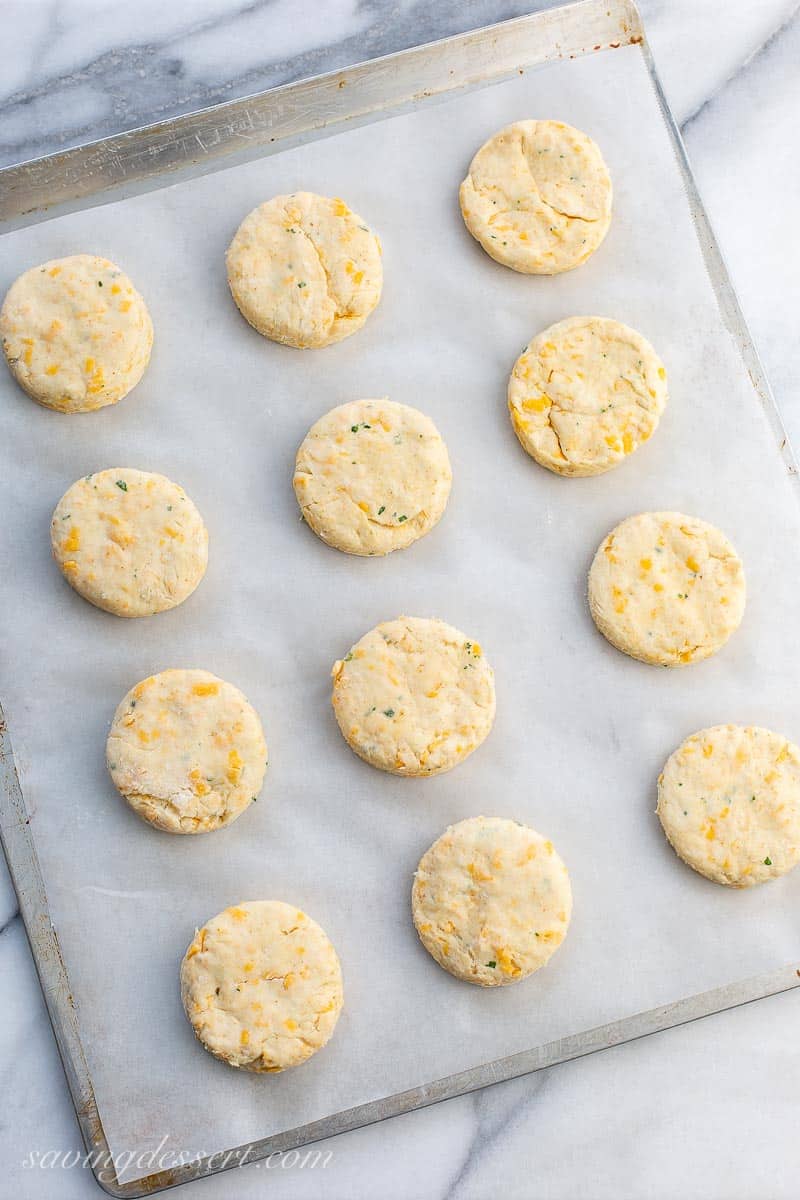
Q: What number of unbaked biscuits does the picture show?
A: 12